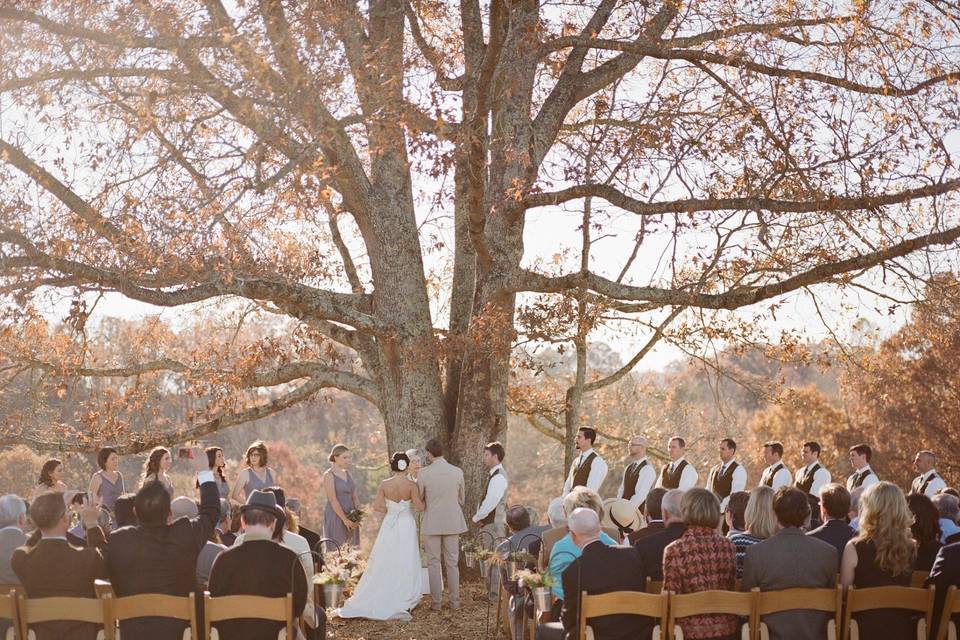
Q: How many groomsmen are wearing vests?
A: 9